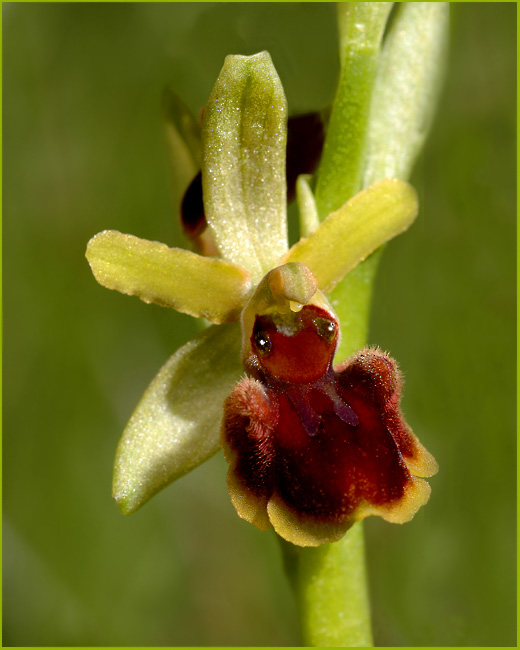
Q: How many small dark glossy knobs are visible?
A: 2